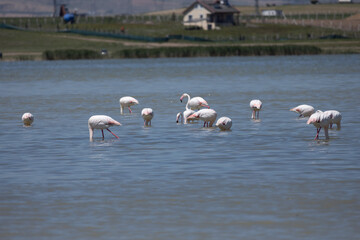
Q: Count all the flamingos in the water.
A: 12